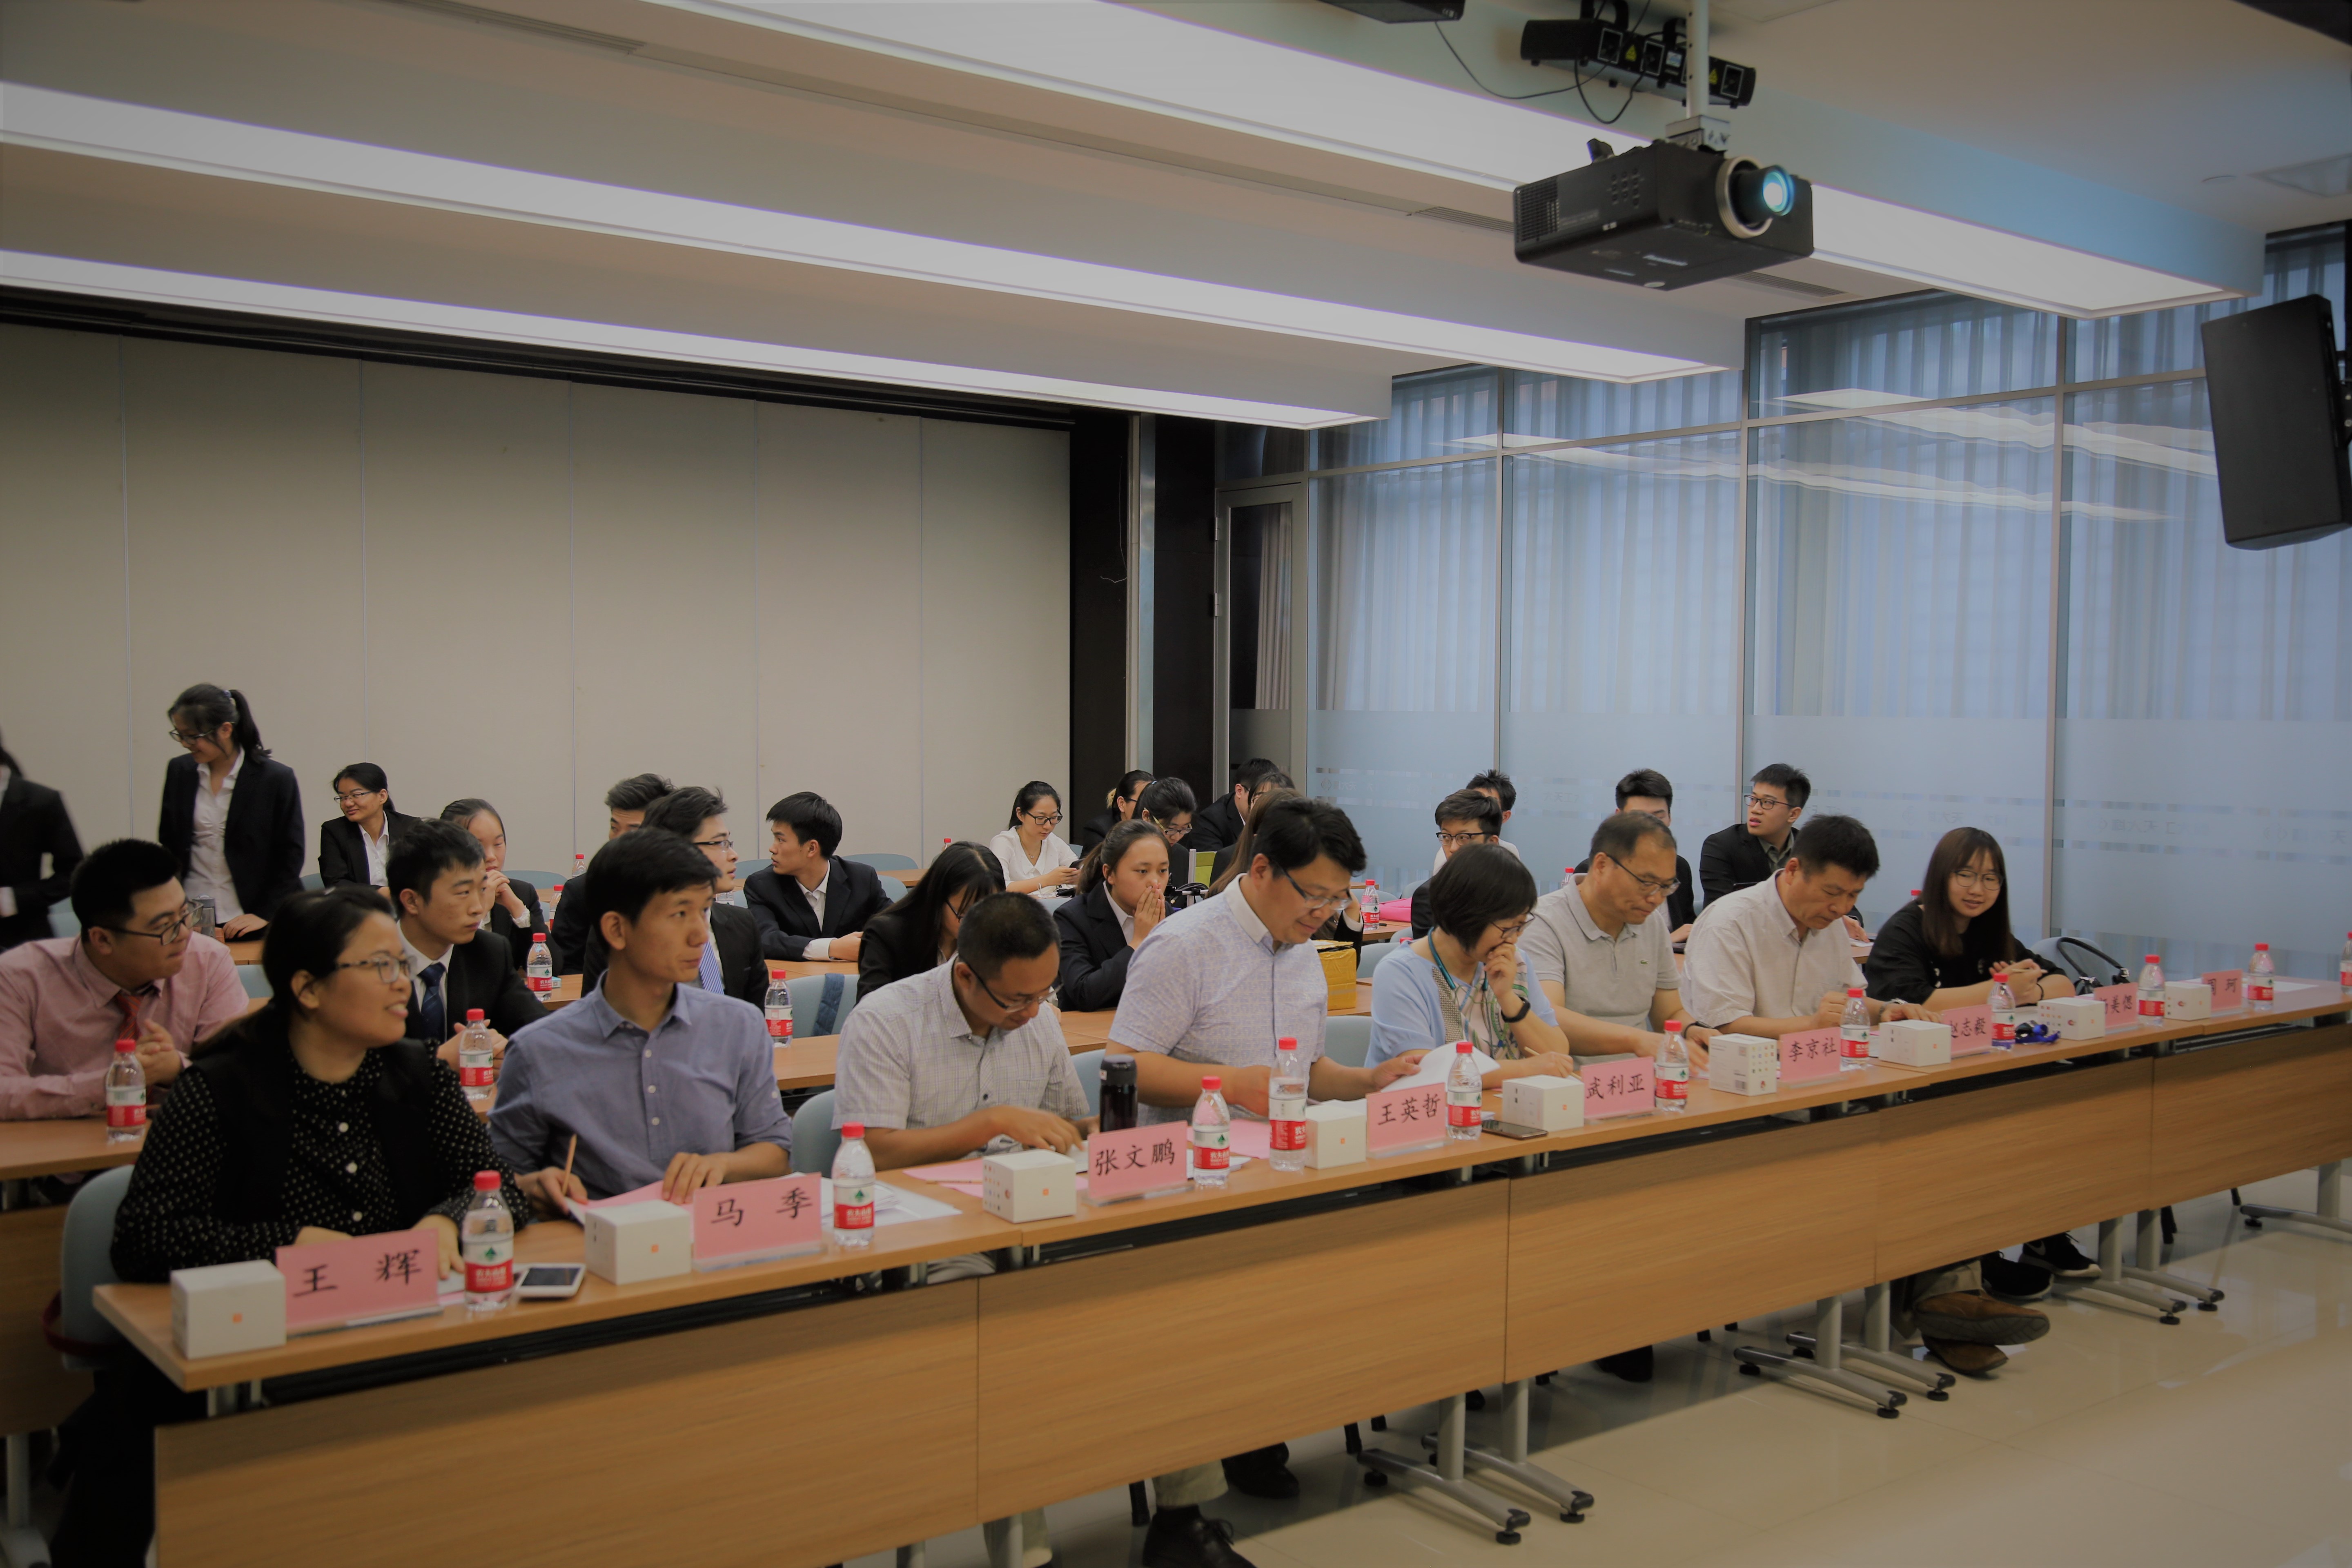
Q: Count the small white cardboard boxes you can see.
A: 9